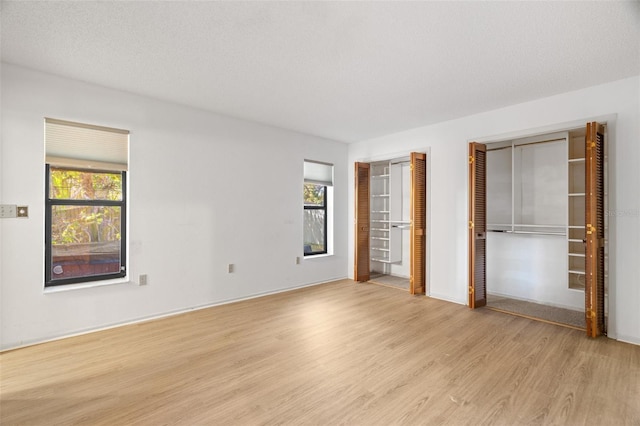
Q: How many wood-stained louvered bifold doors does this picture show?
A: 4